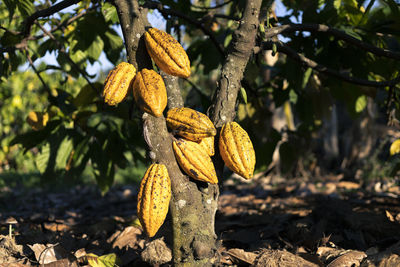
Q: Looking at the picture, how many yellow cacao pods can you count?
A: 8